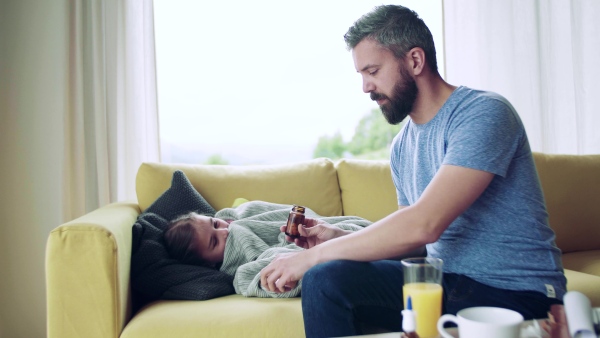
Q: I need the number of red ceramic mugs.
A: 0